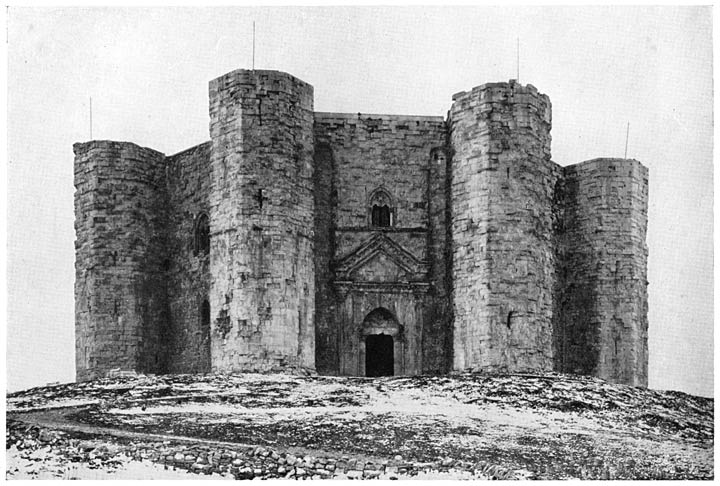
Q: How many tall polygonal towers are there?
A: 4